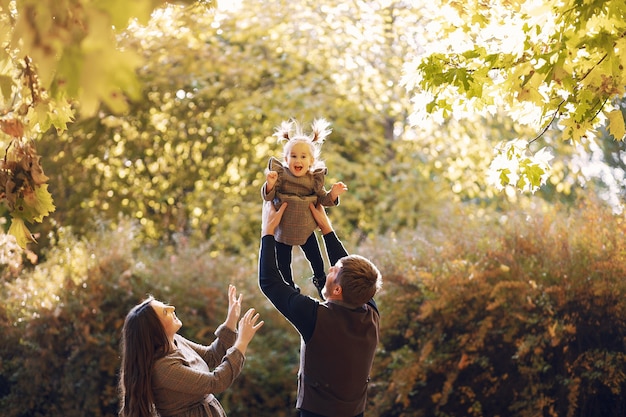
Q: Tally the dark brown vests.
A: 1